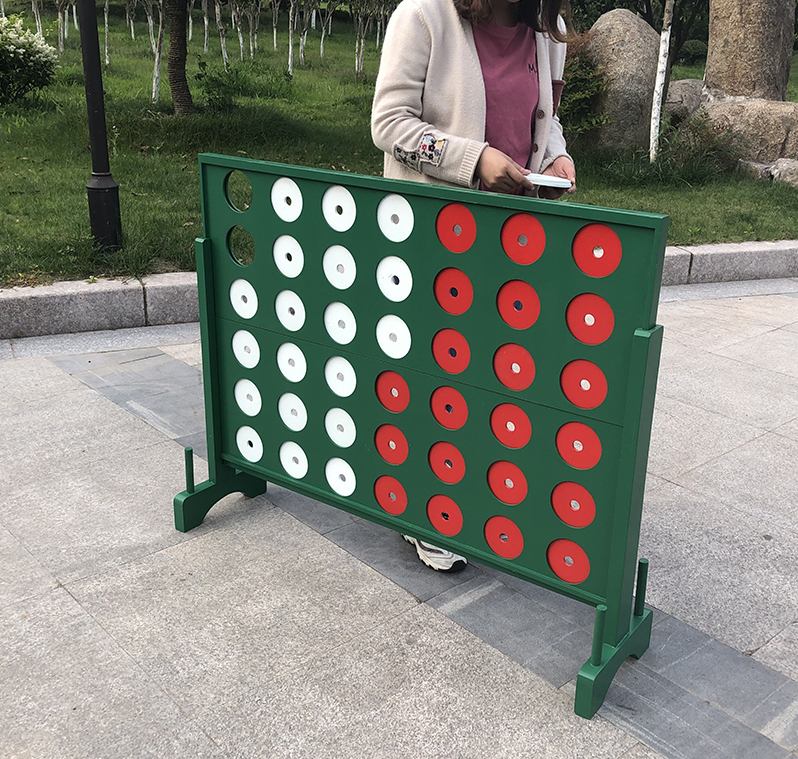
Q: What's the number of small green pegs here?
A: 3